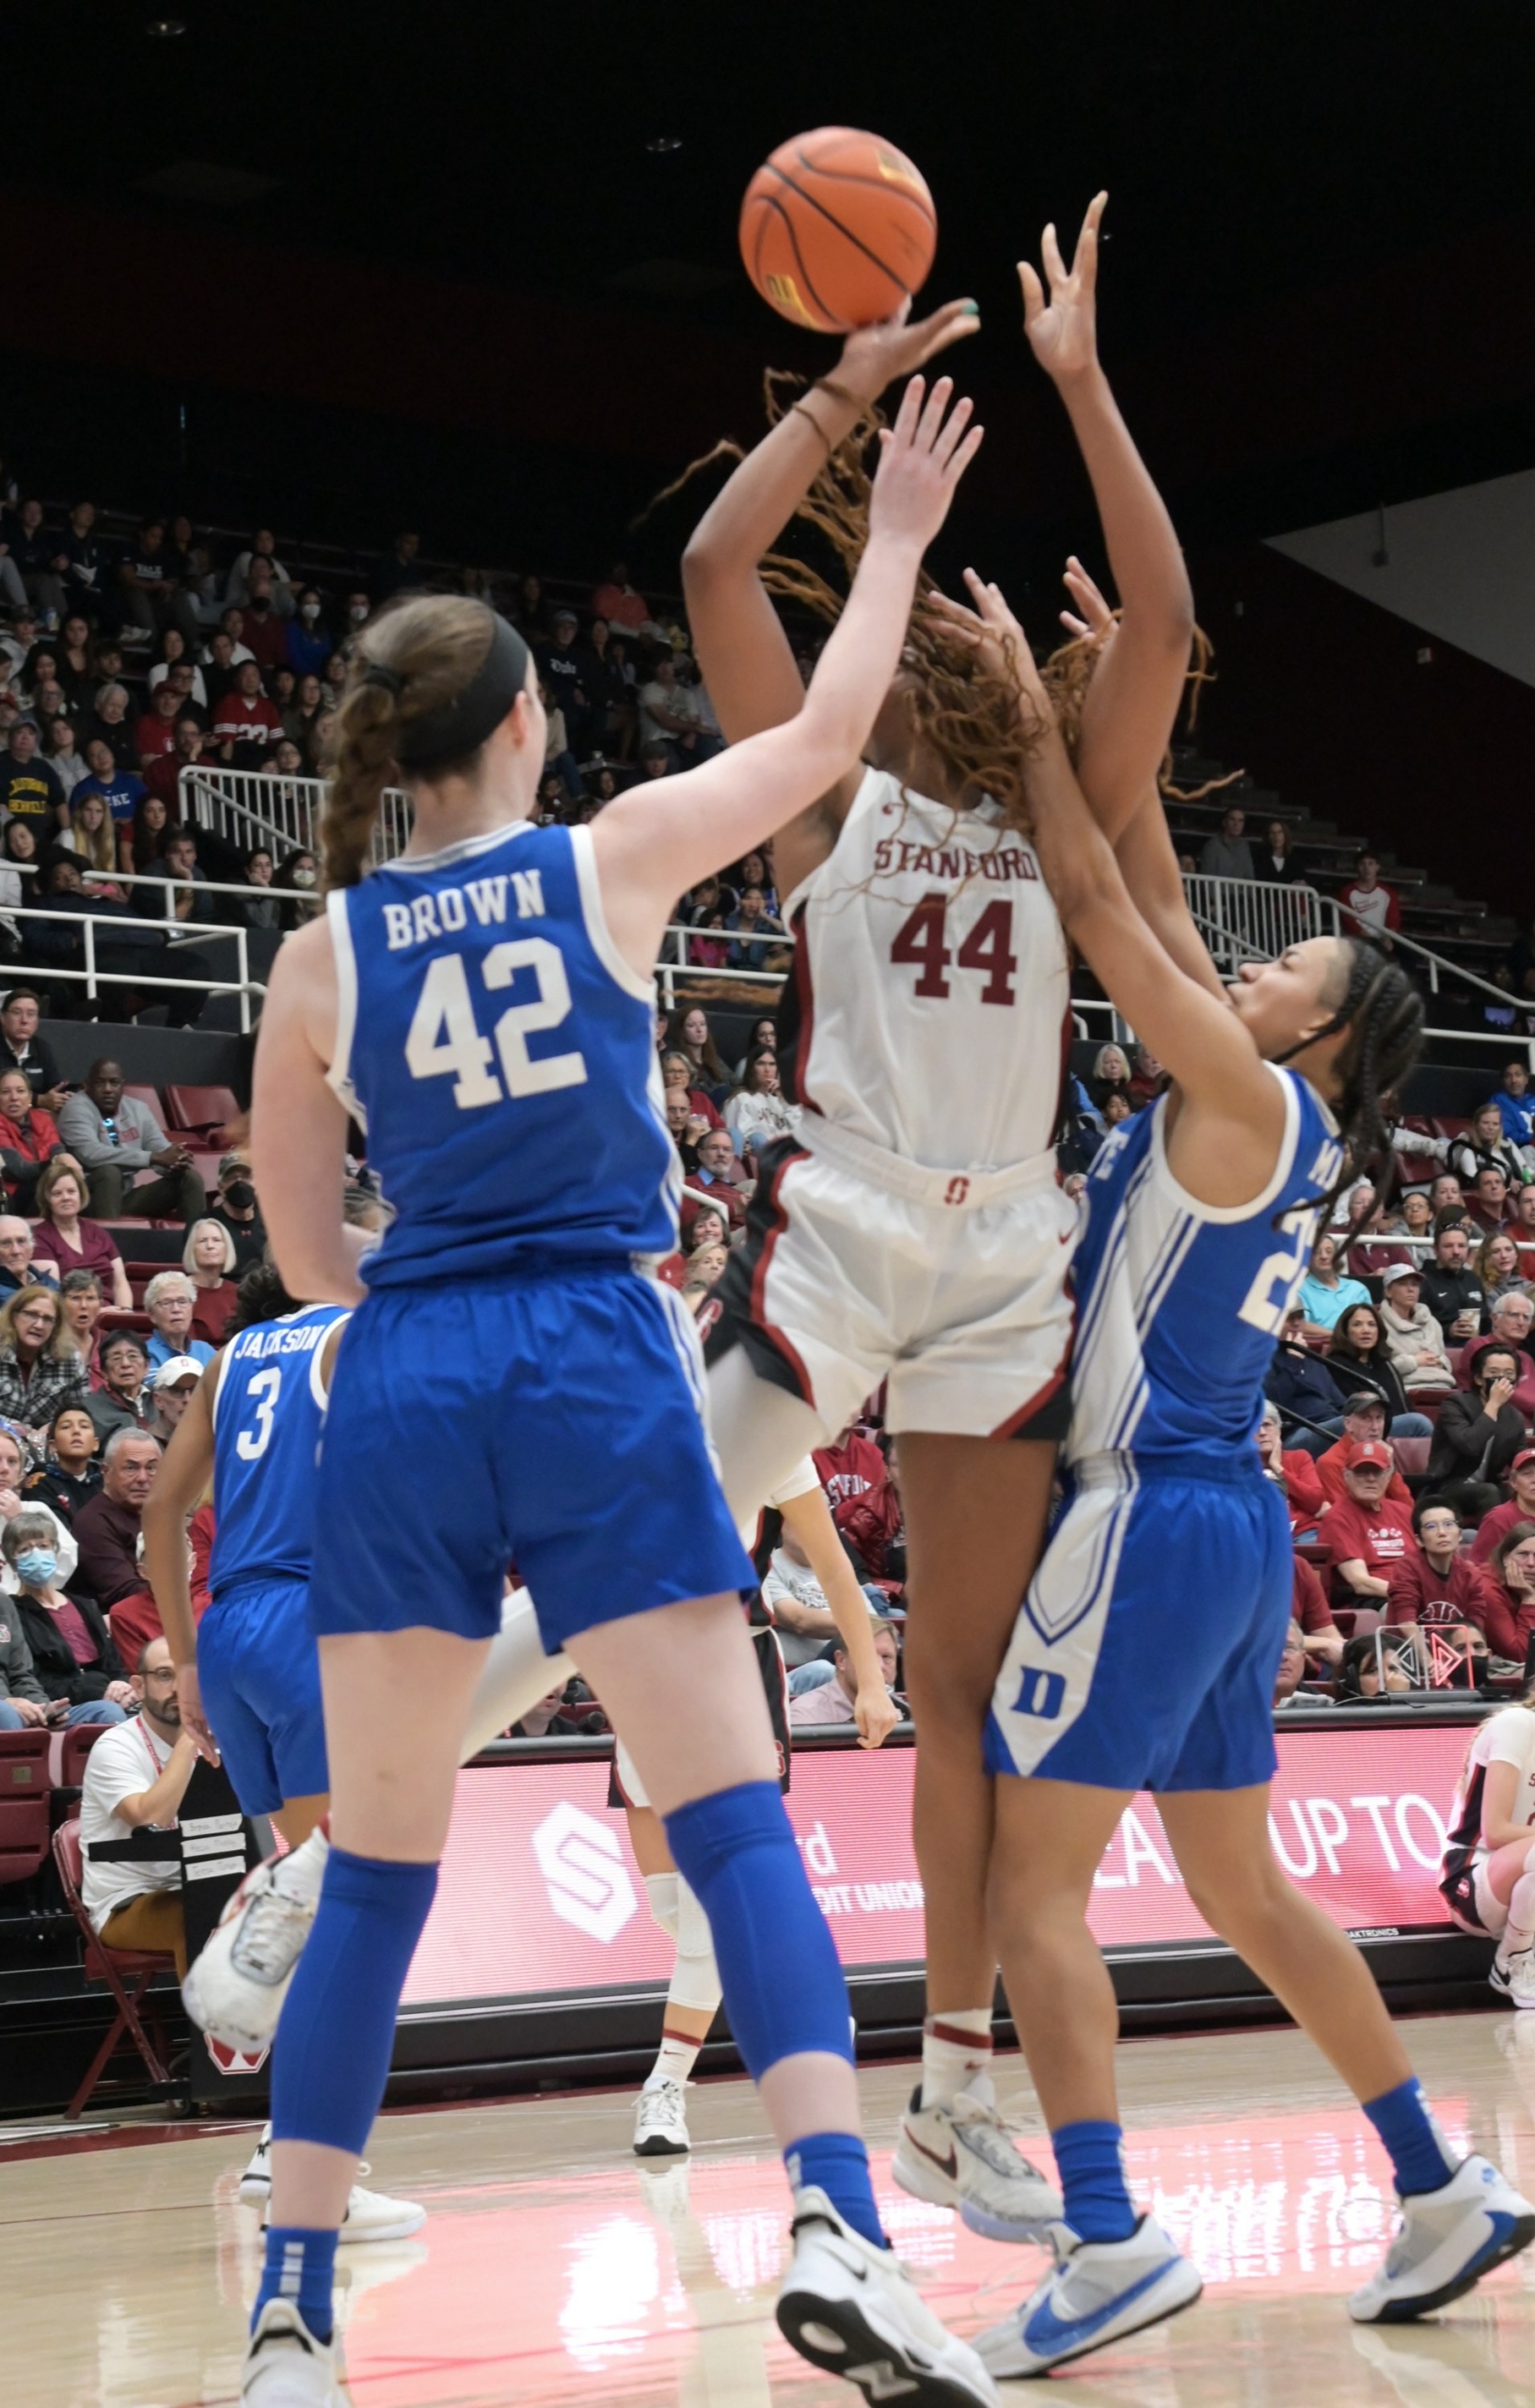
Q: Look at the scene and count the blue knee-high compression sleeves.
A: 2